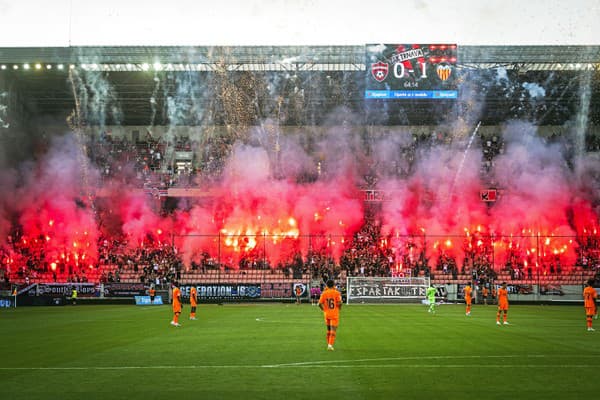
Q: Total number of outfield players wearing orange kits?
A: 6